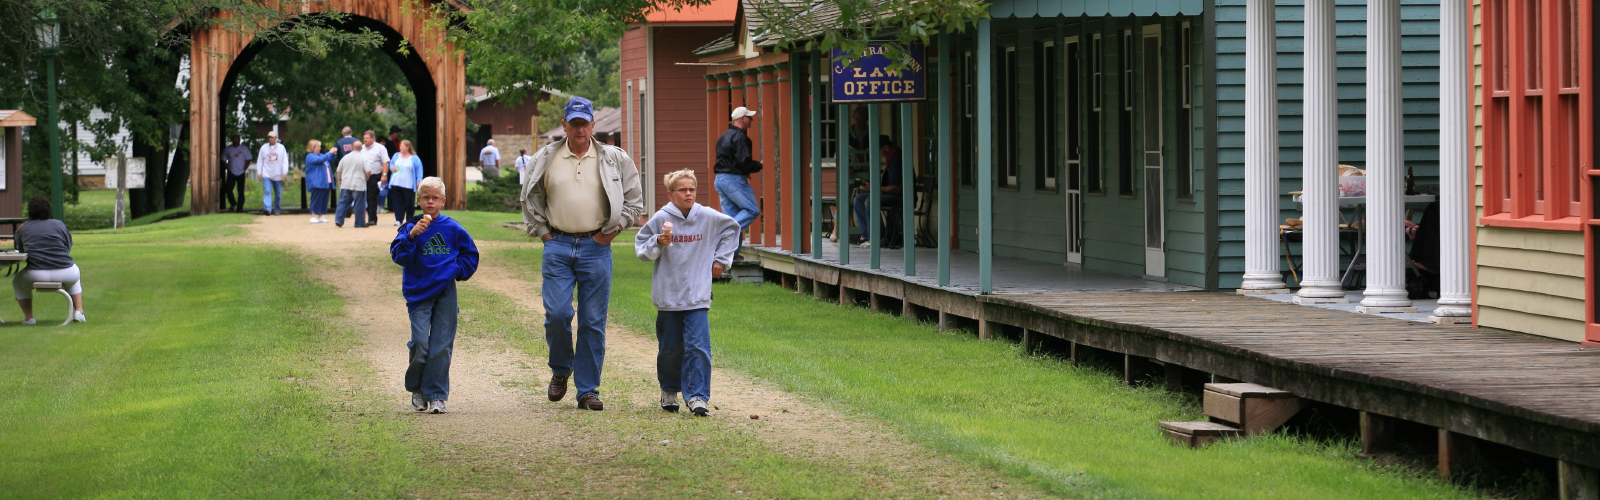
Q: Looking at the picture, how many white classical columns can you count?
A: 4